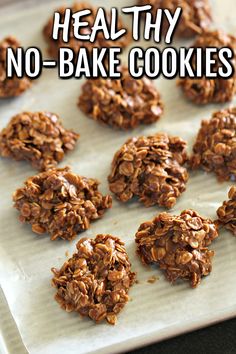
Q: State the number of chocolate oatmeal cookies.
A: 12